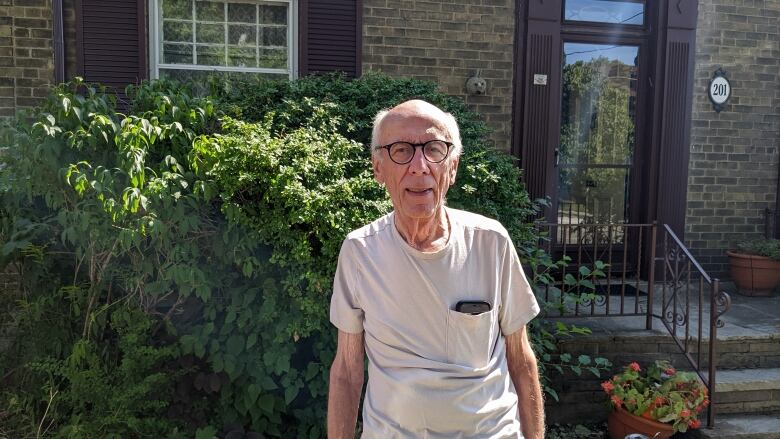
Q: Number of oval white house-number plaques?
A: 1